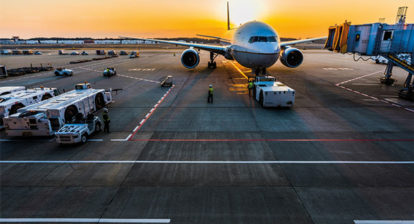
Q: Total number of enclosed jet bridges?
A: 1